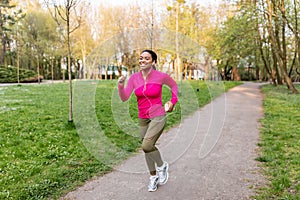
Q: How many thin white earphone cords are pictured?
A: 1